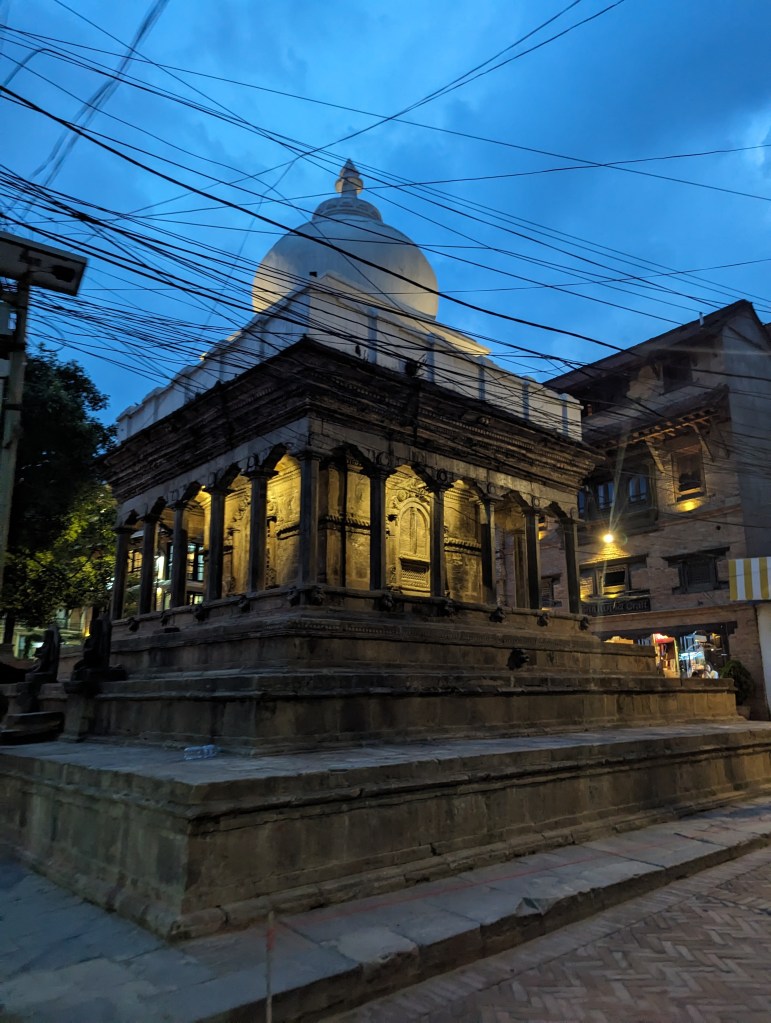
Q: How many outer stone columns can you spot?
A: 11